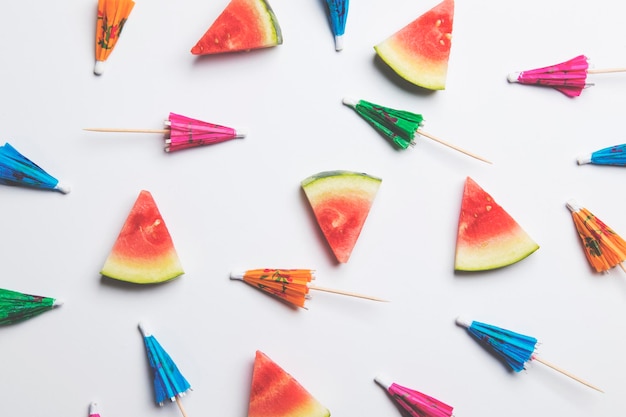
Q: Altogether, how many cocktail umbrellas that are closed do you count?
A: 14